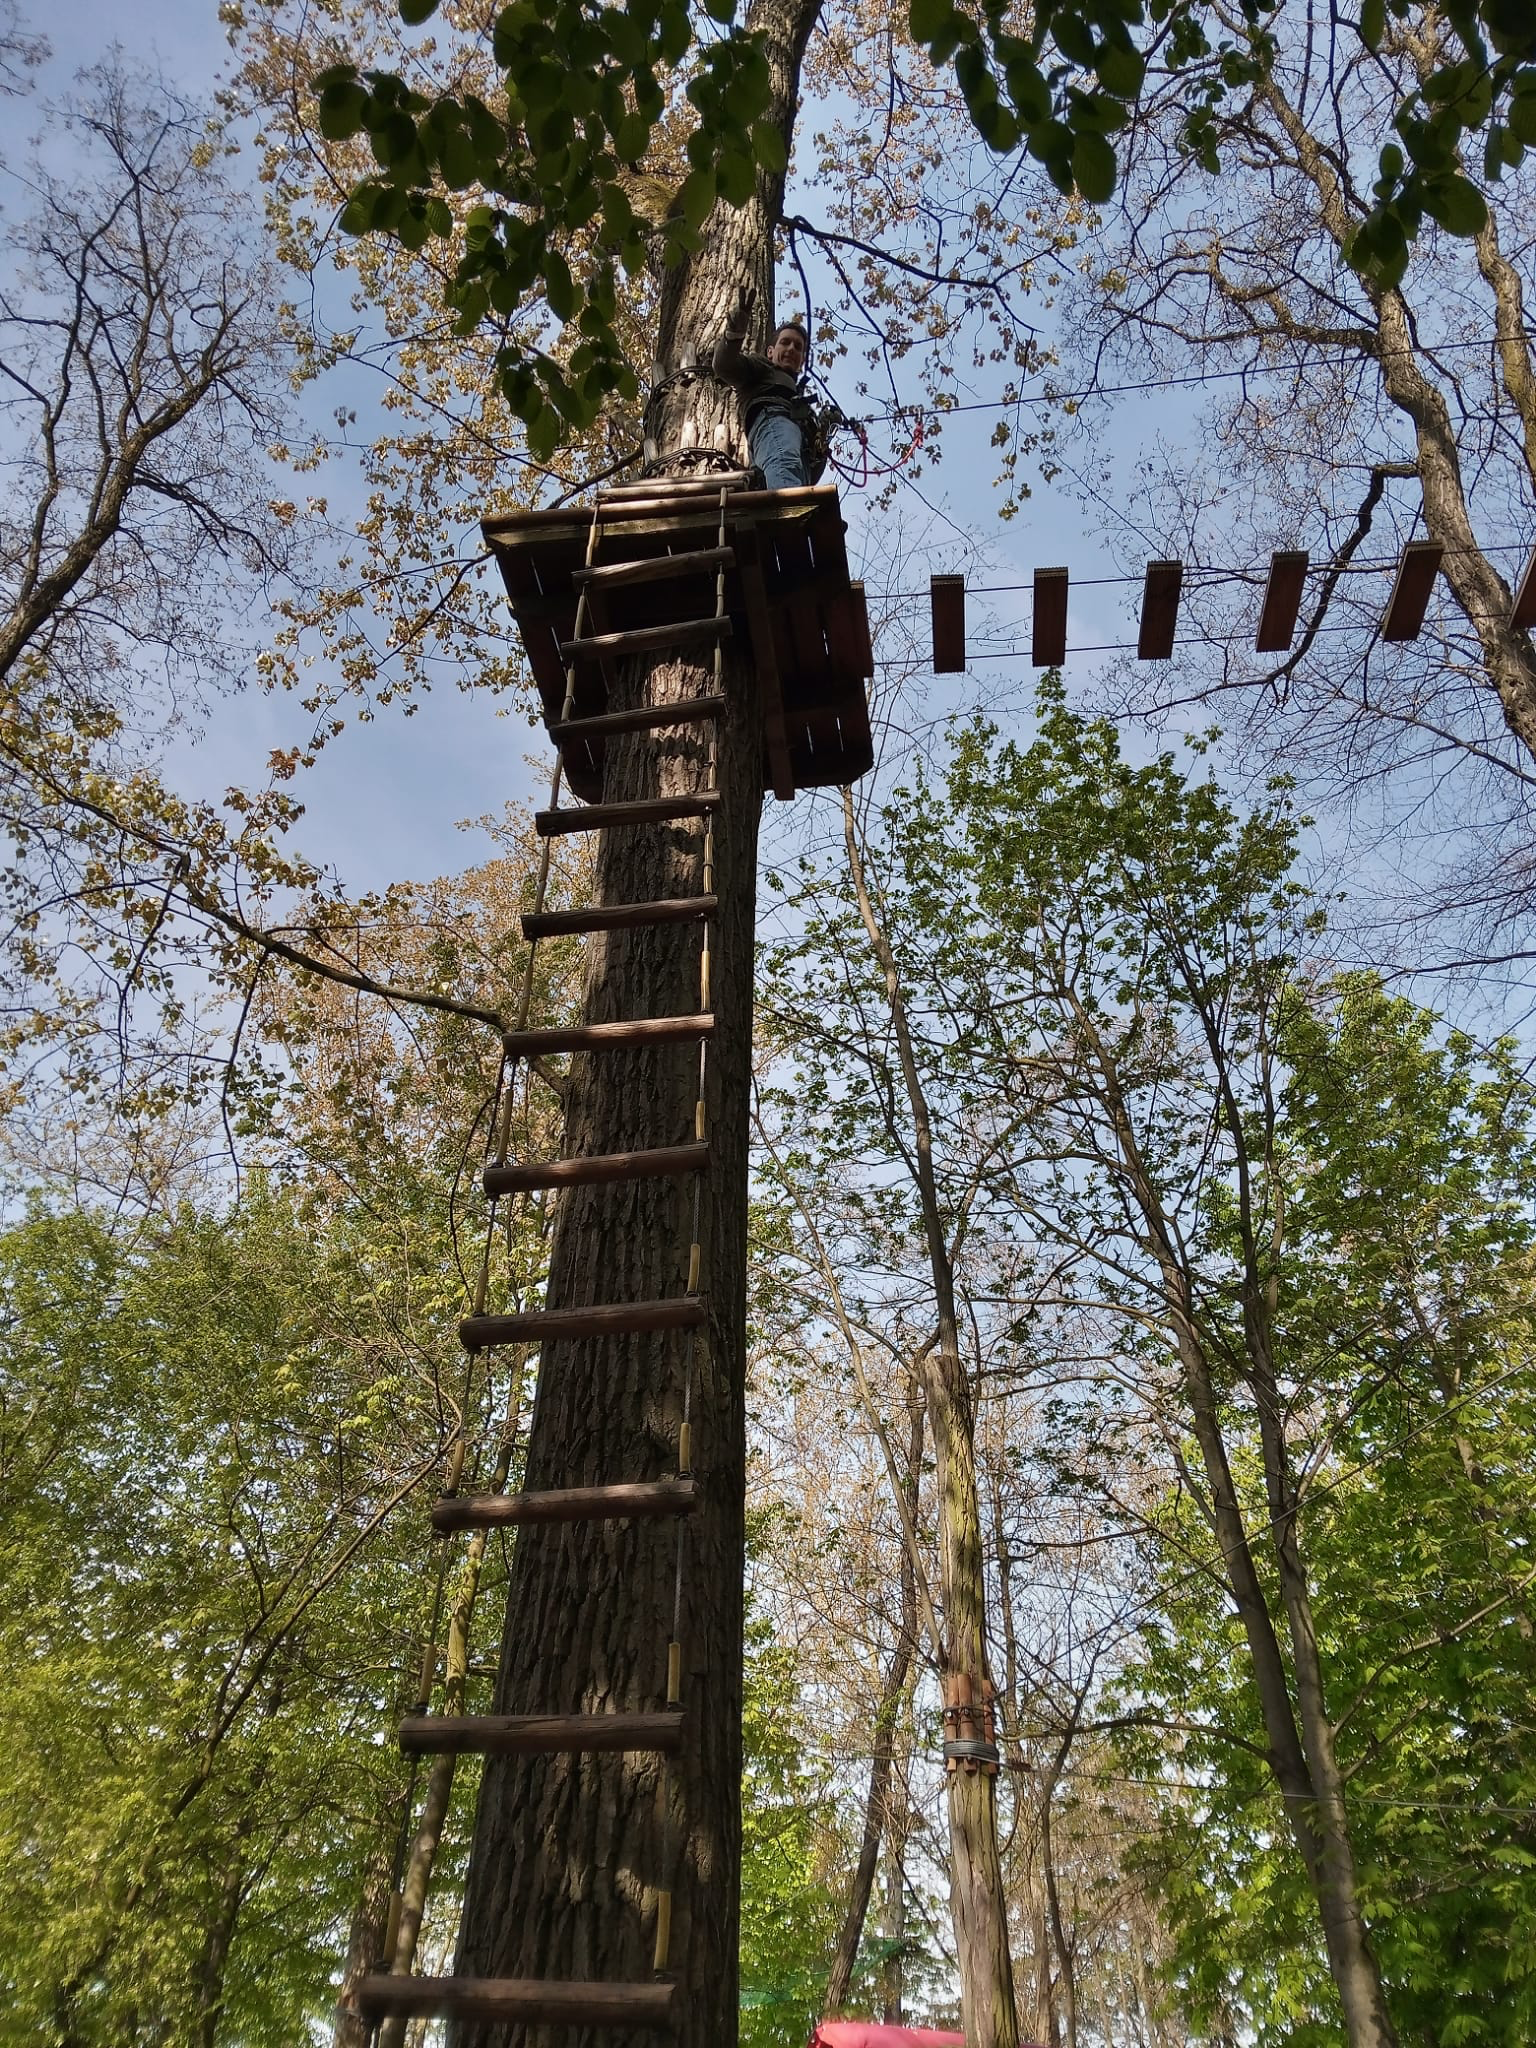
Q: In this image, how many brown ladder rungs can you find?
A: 11